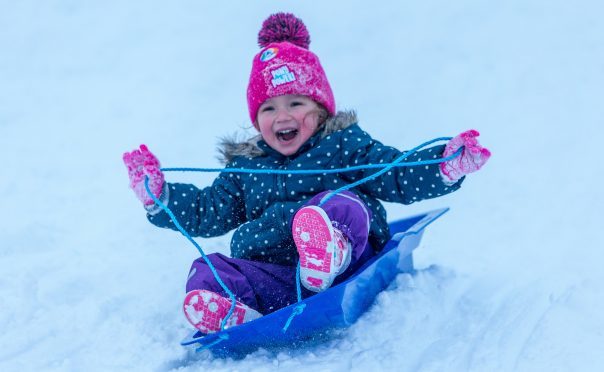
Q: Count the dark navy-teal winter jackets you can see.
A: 1